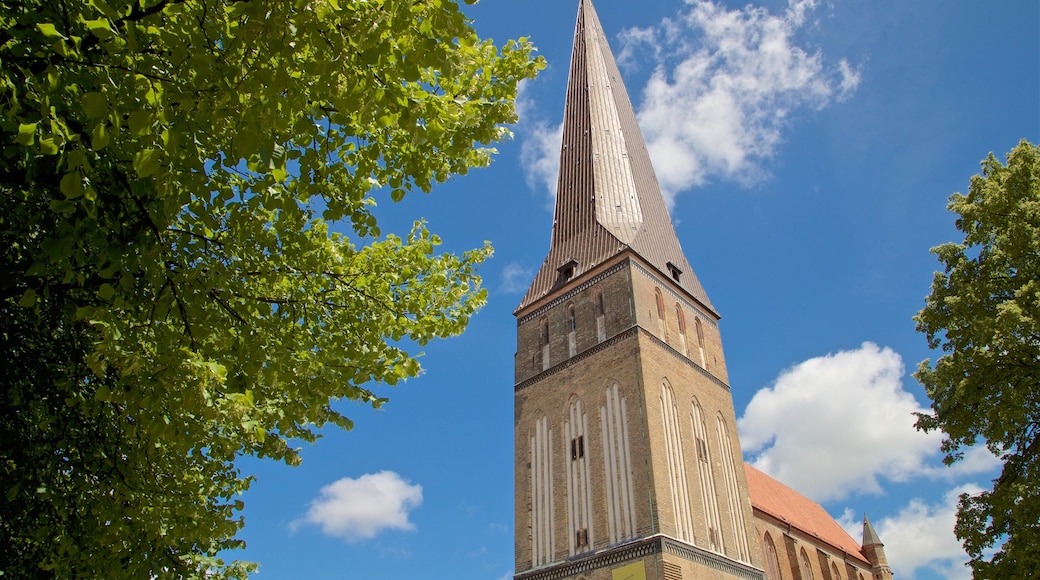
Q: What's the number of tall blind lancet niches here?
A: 6